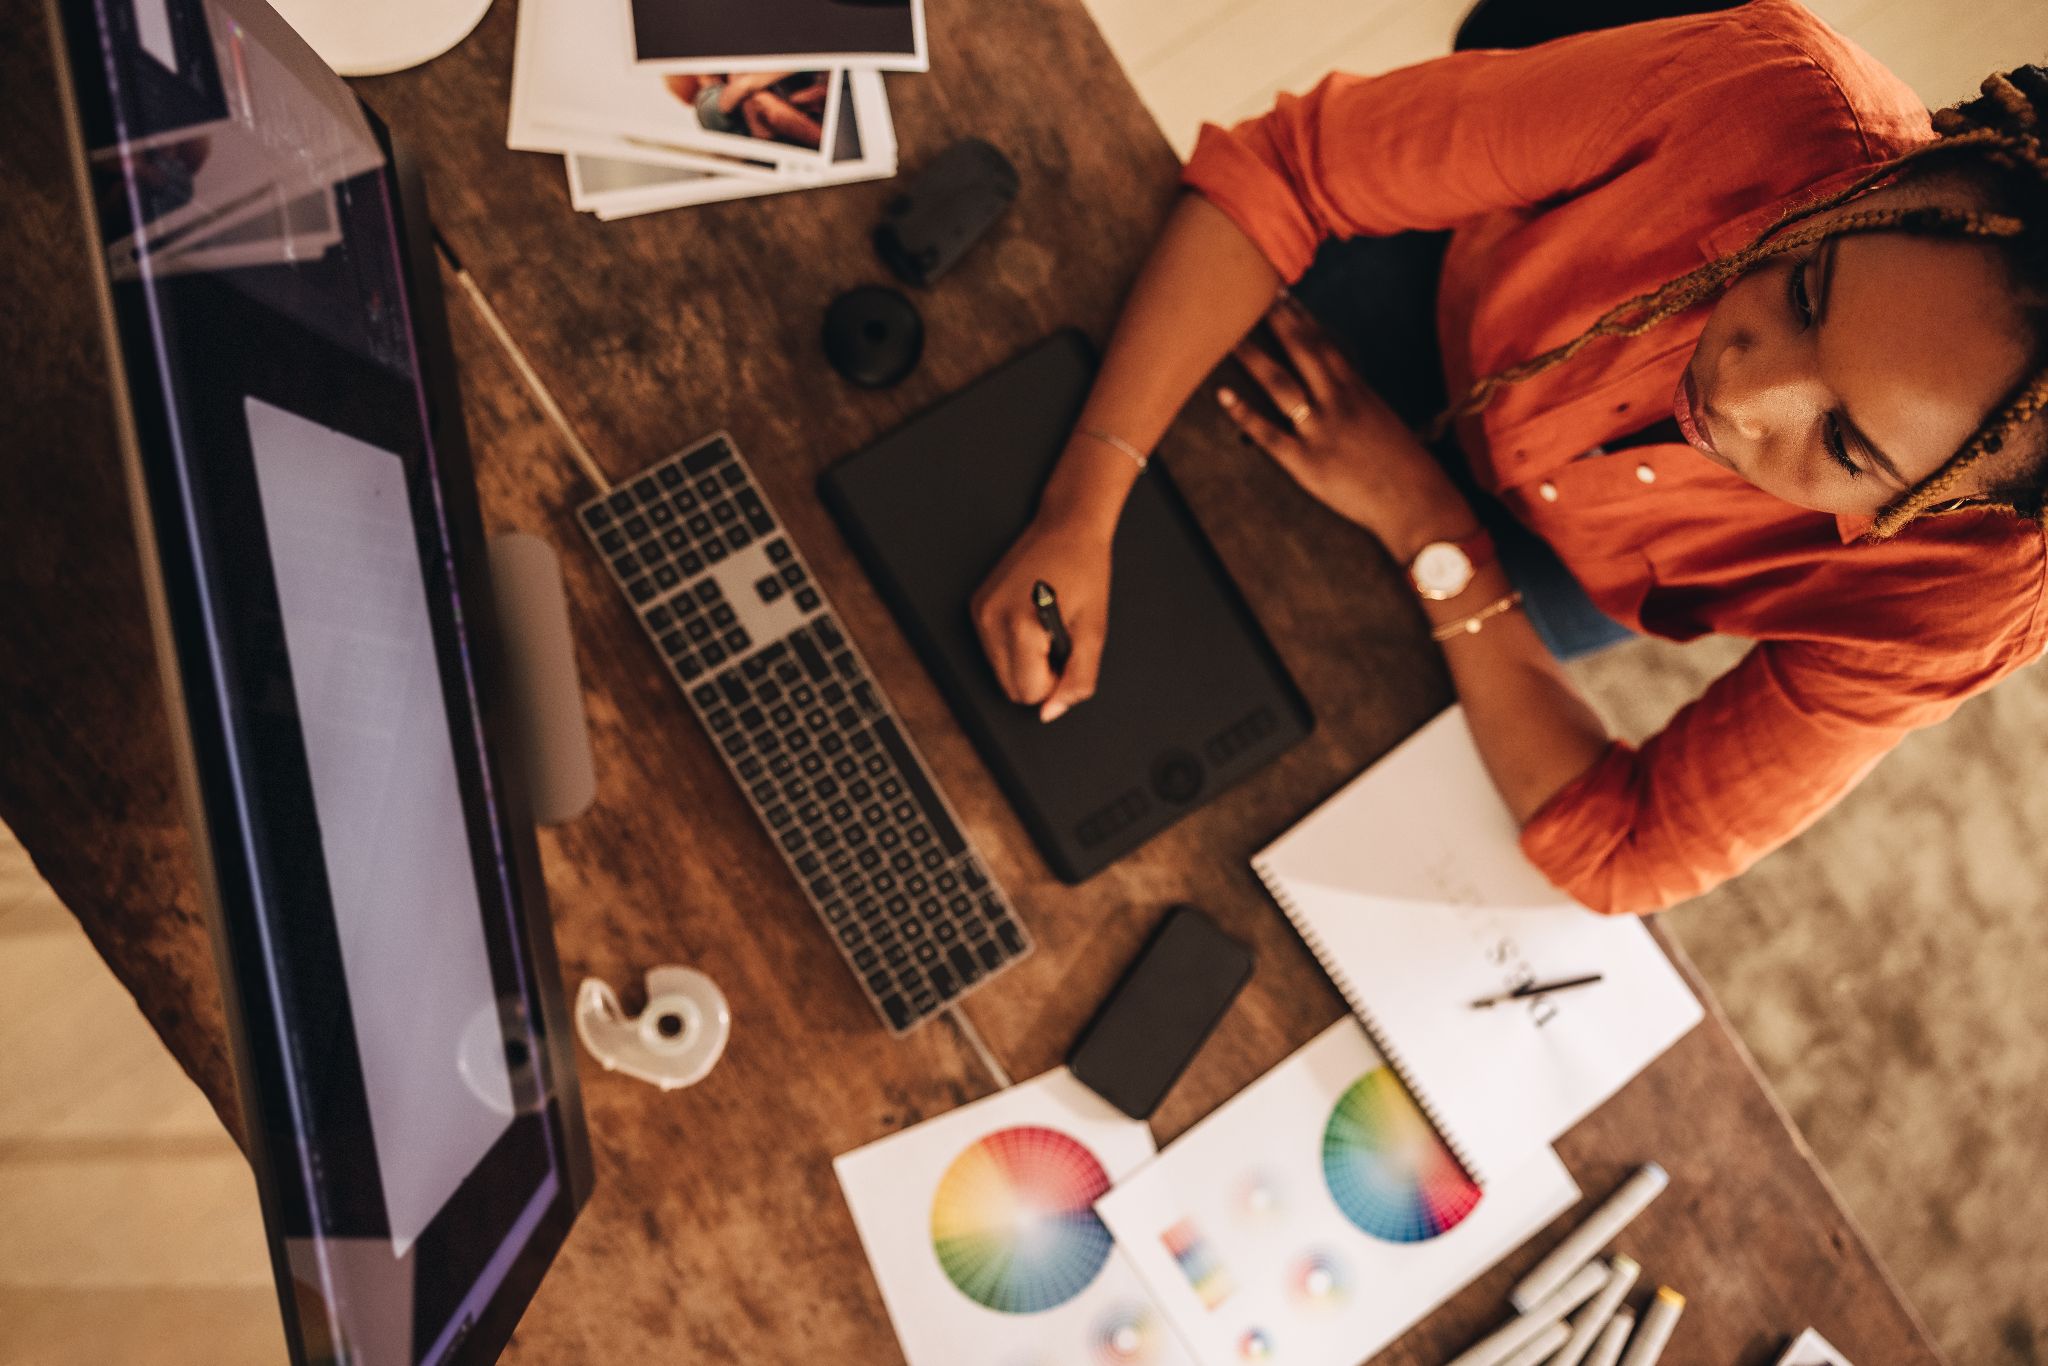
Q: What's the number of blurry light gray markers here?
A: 6